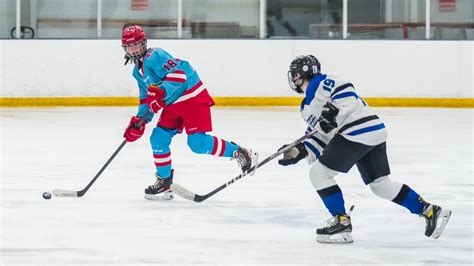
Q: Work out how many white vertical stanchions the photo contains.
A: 6